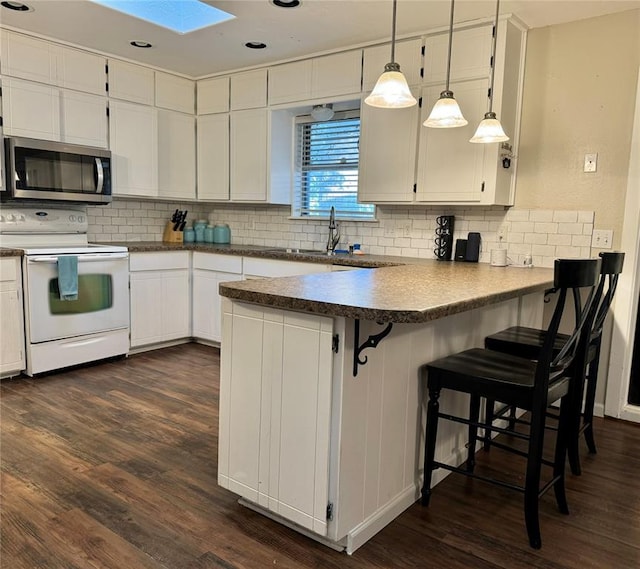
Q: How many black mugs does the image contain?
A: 4